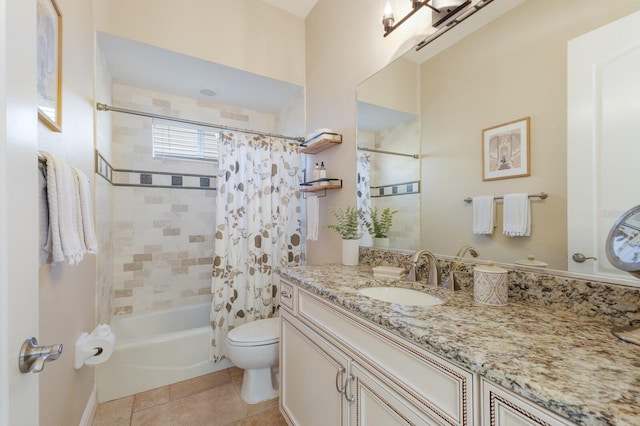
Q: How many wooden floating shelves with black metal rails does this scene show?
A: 2